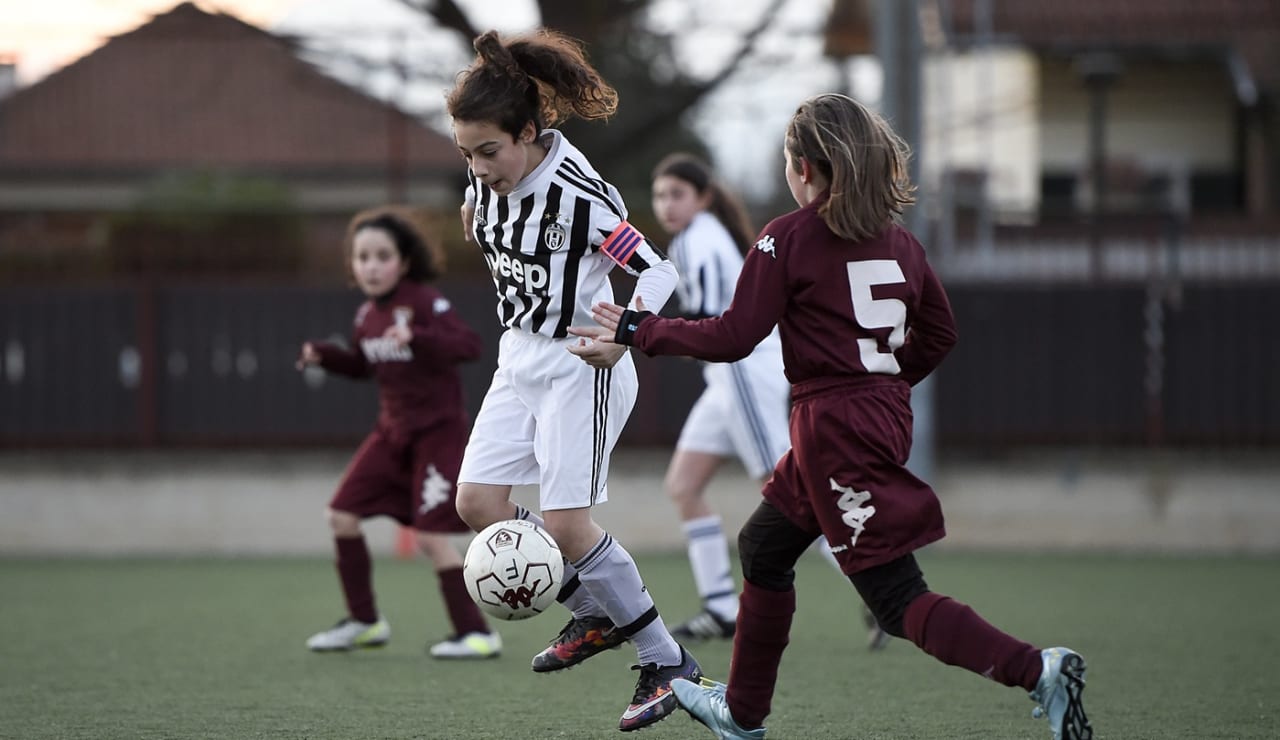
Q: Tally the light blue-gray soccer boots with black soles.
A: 2